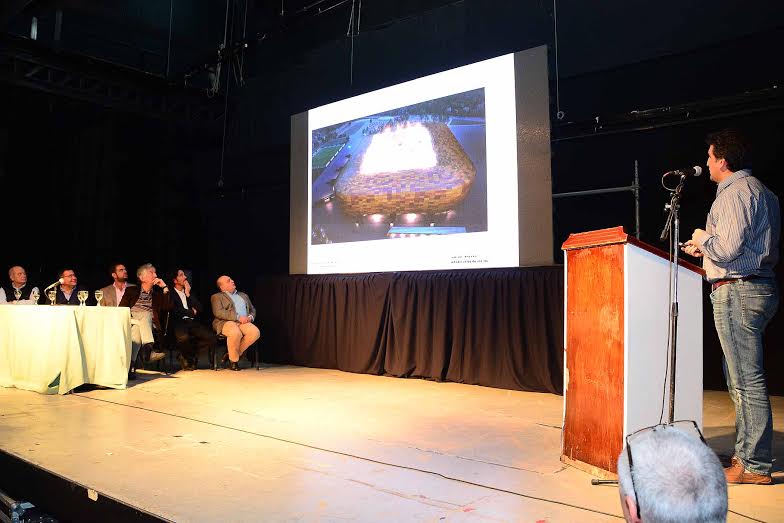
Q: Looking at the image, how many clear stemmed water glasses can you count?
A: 6